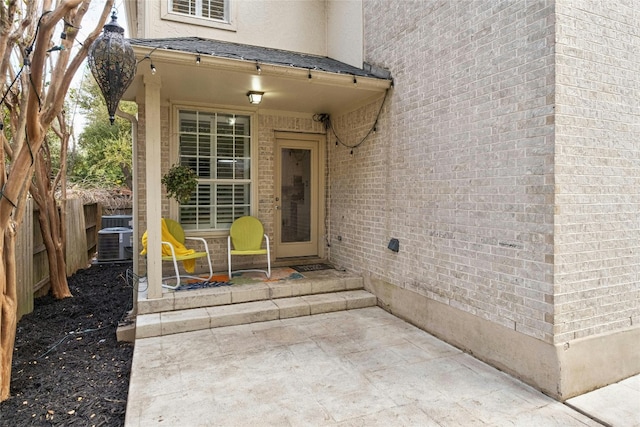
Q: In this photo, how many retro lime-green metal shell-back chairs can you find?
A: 2